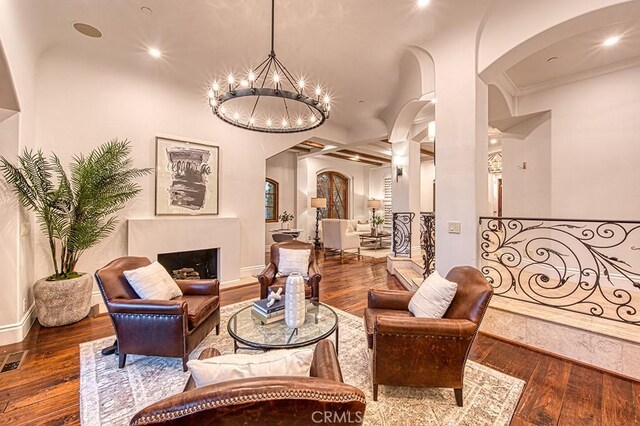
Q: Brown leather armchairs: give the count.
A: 4